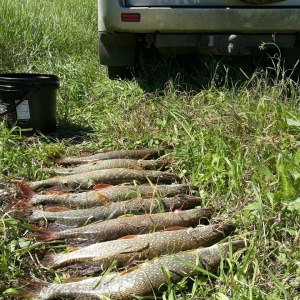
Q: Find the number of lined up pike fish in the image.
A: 8